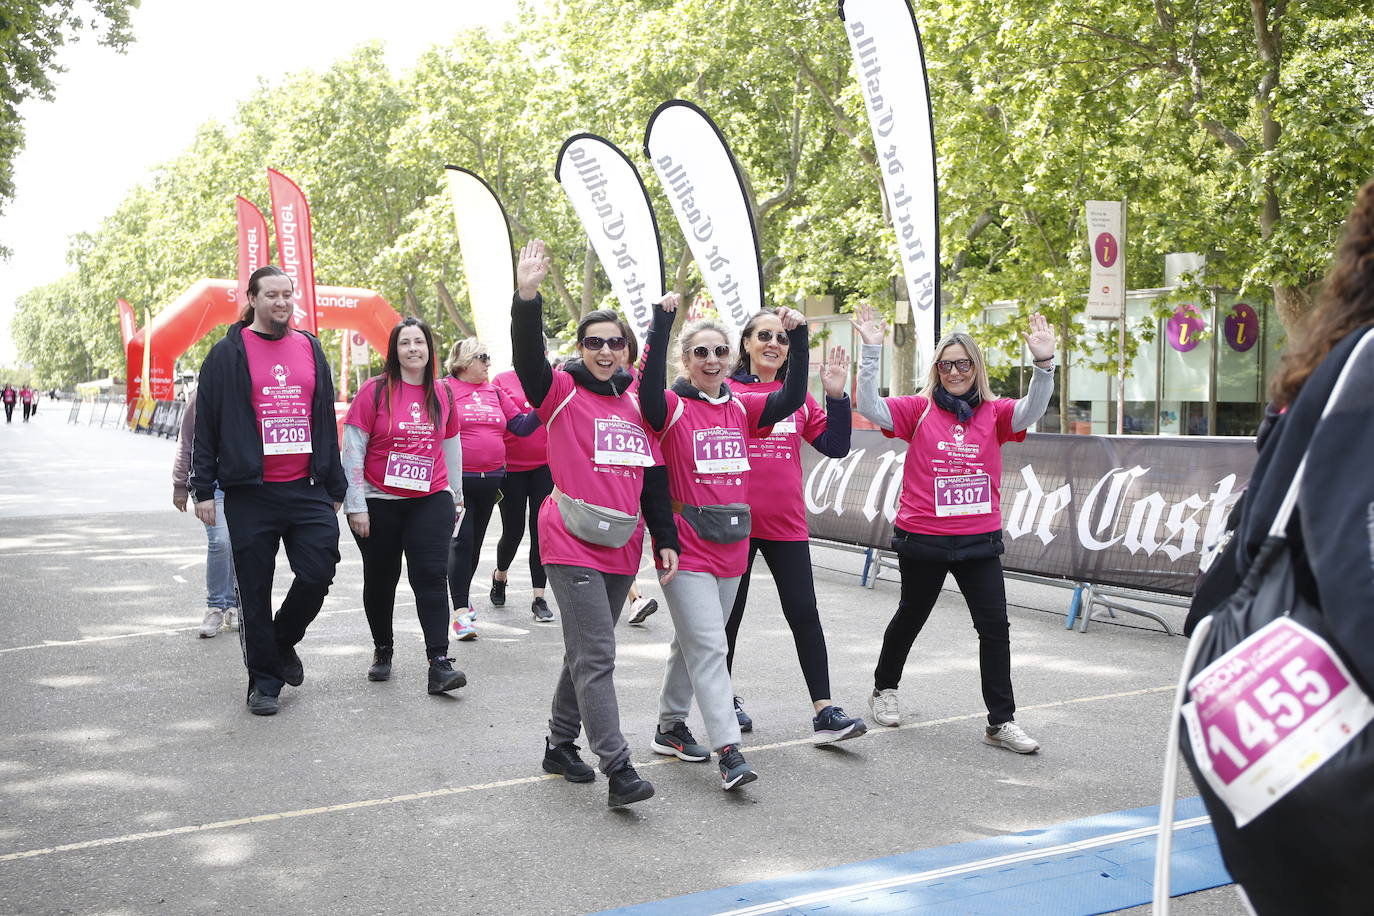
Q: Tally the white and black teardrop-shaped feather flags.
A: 3